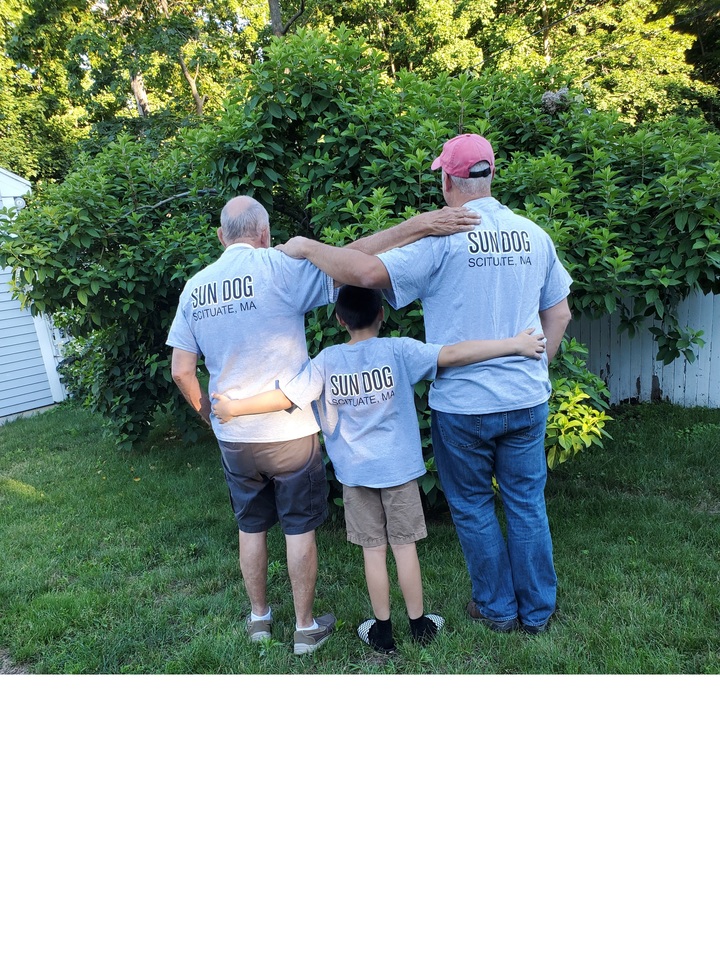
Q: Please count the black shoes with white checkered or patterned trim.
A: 2